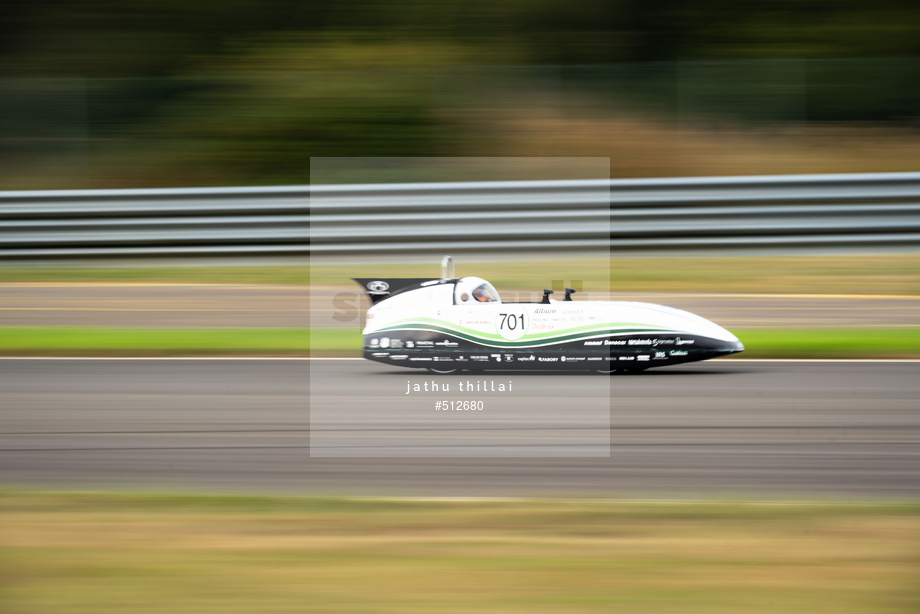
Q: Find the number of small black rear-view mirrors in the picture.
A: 2